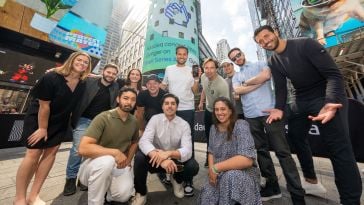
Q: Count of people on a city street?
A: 12